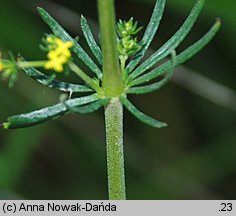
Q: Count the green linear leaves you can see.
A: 10